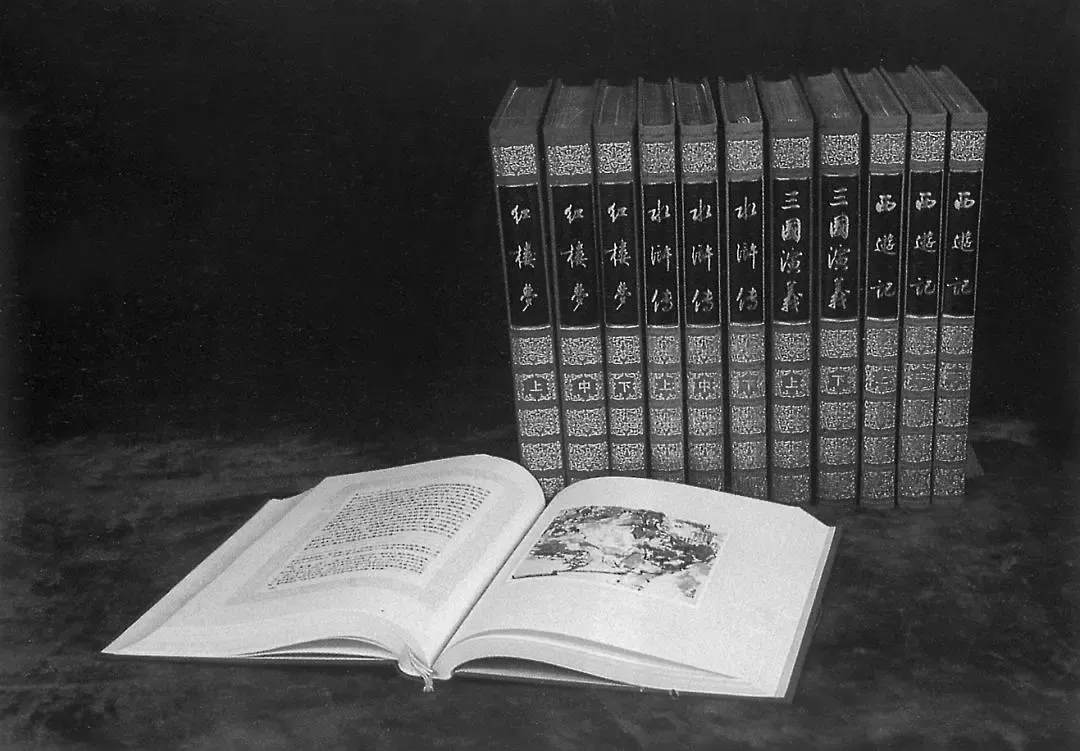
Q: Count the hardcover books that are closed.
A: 11